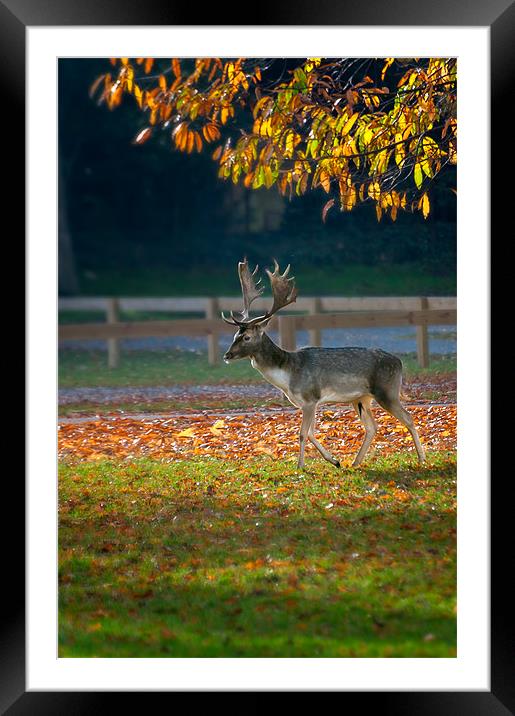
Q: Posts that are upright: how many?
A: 5